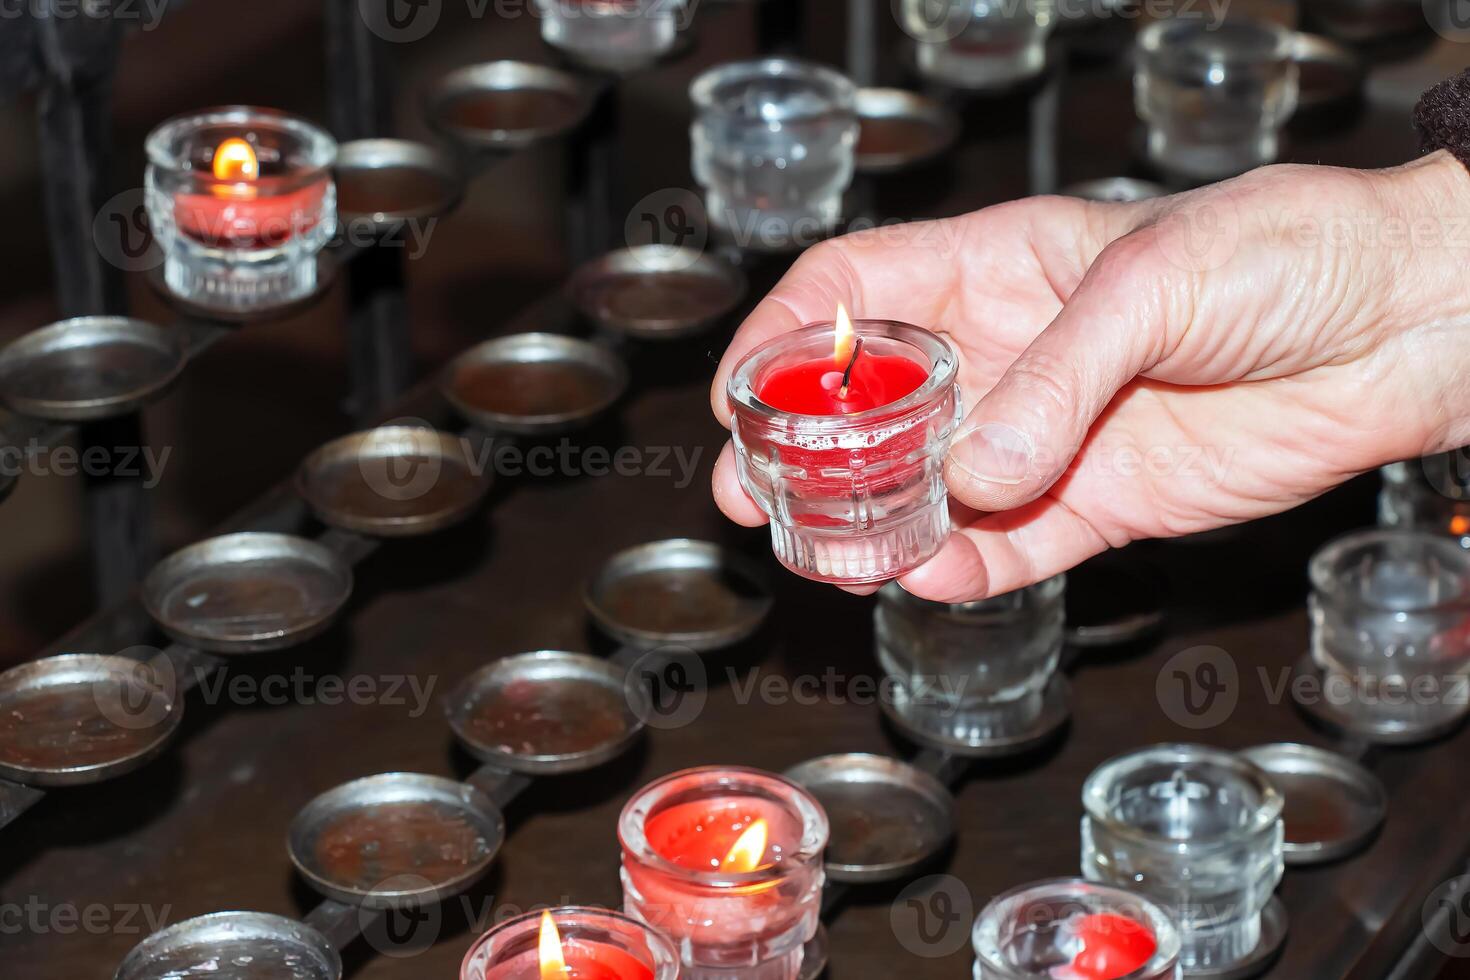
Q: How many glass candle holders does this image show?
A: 13